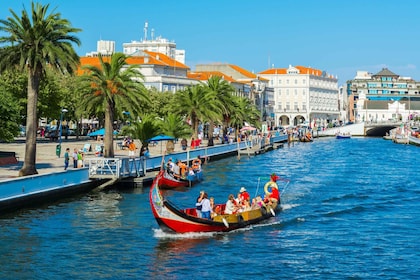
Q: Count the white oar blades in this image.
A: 2